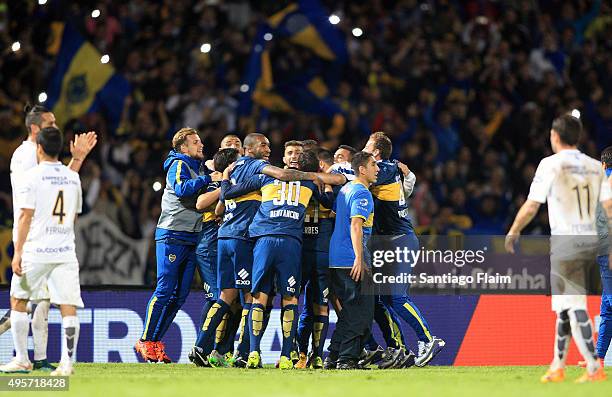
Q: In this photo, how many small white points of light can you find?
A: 12